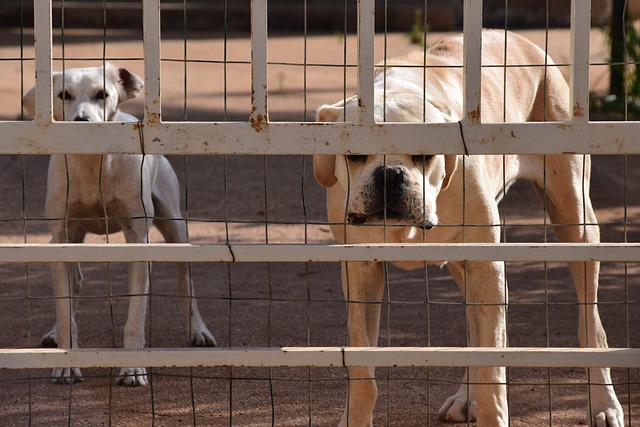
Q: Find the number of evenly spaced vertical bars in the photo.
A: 6